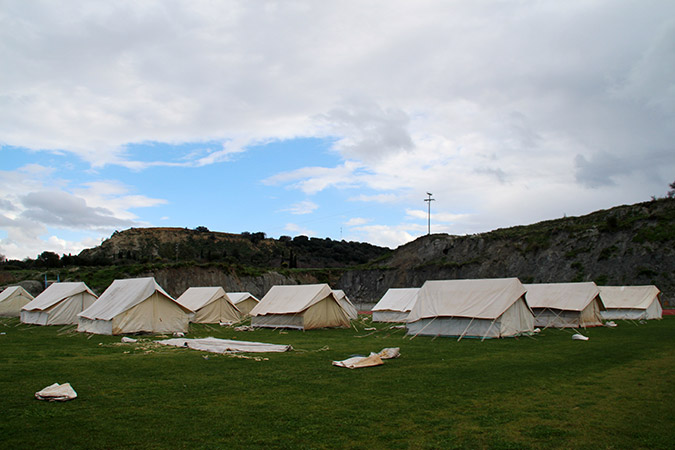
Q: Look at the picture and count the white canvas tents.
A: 11